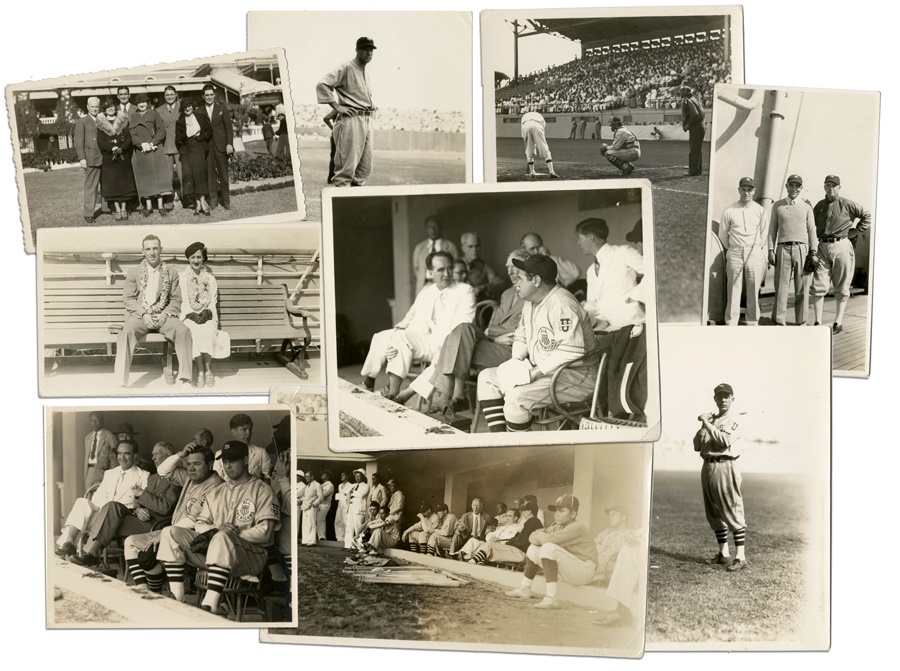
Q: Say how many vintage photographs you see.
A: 9